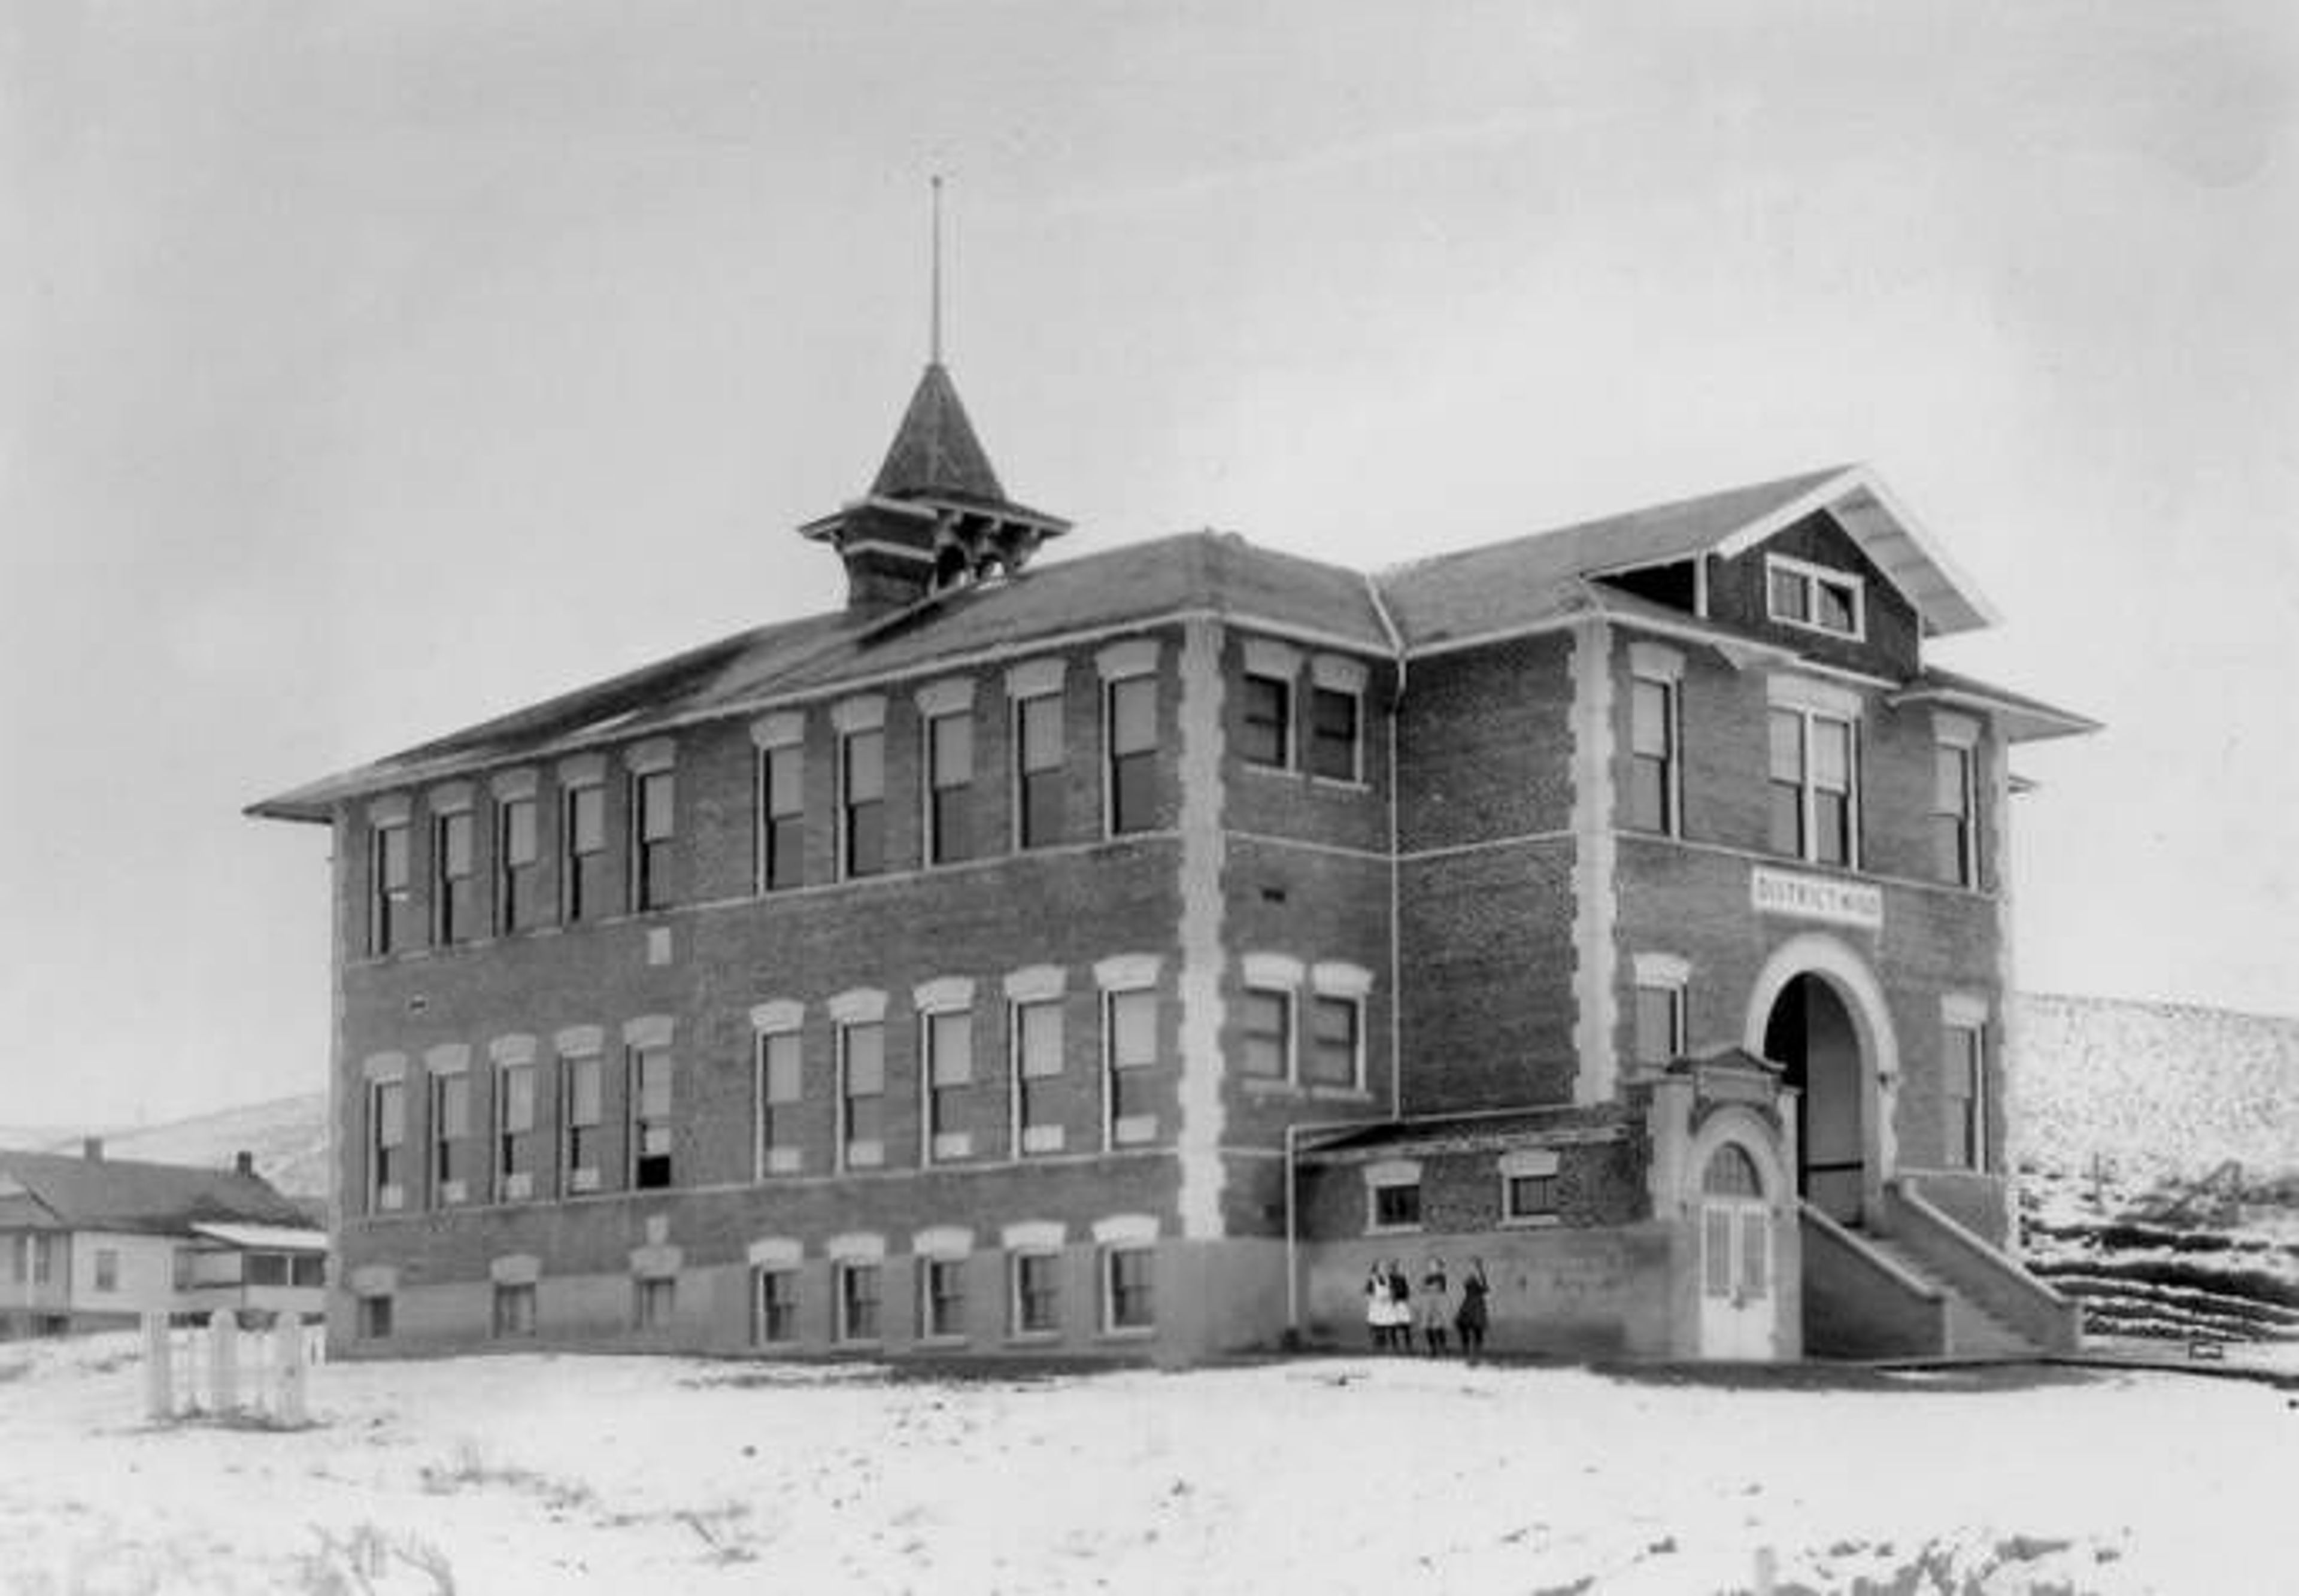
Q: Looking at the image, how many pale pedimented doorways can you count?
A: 1